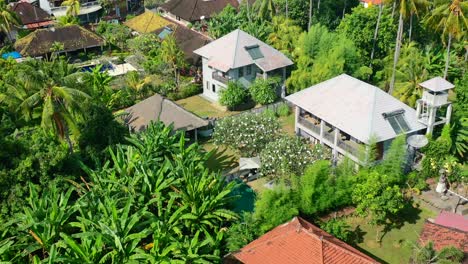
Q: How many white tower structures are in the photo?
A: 1